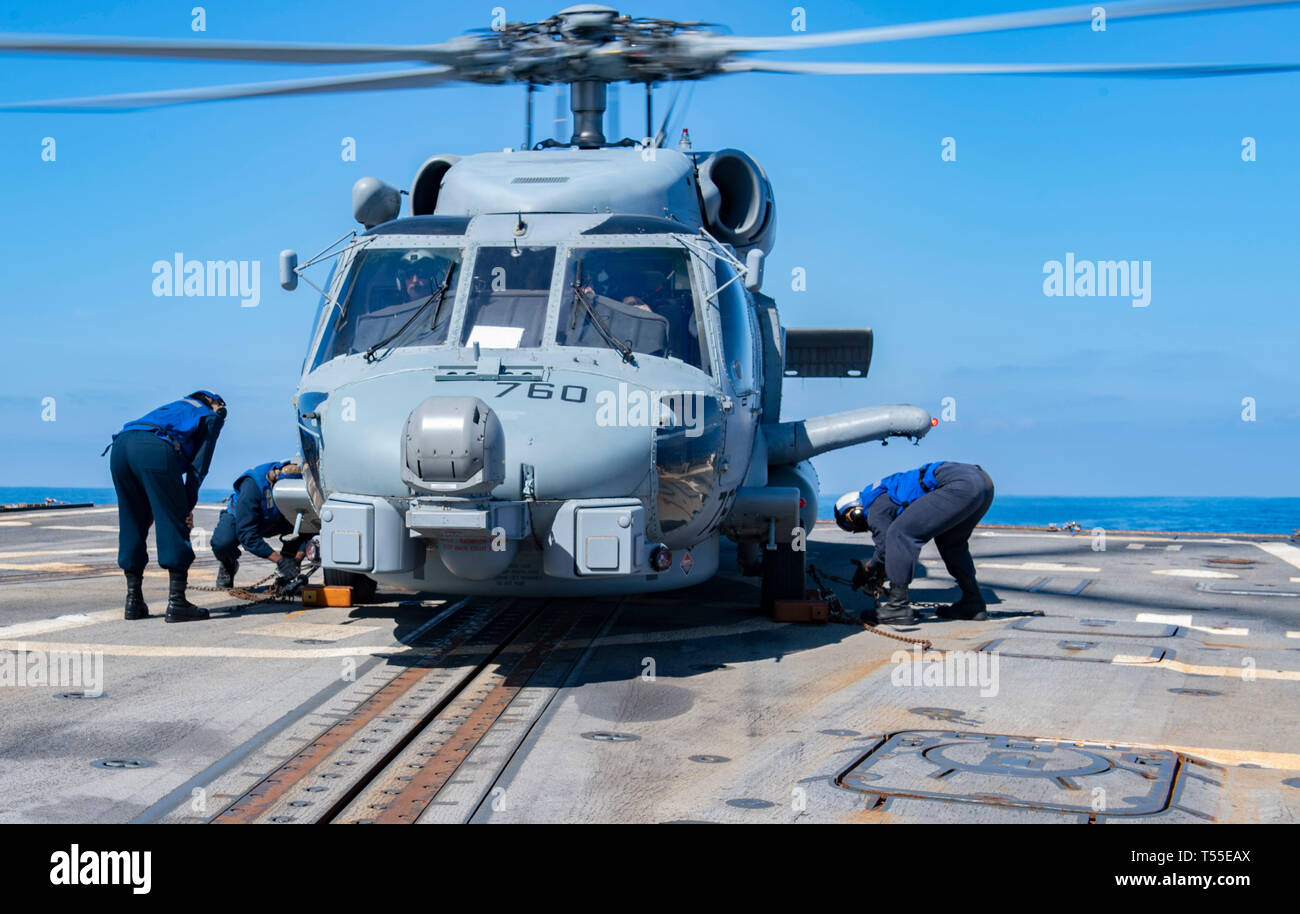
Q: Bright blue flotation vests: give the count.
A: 3